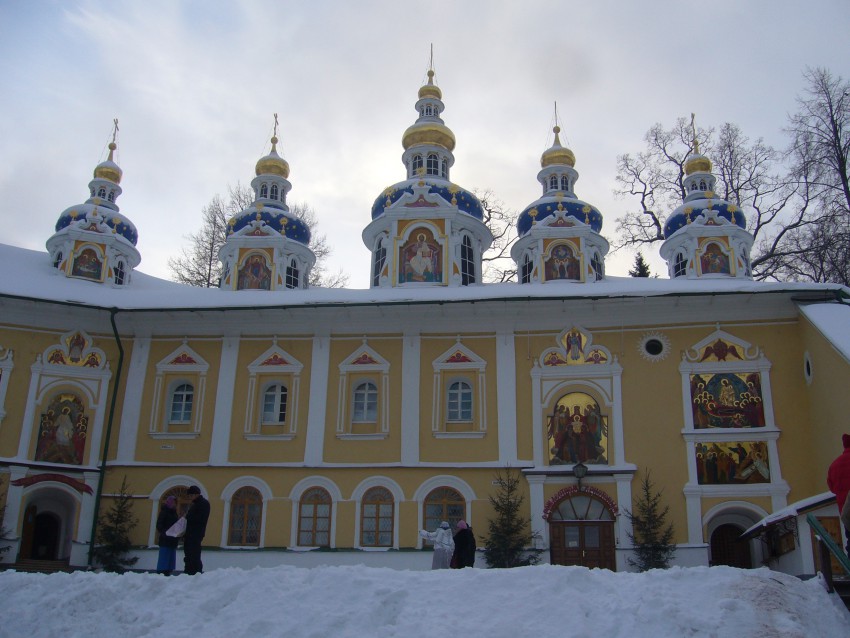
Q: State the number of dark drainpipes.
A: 1